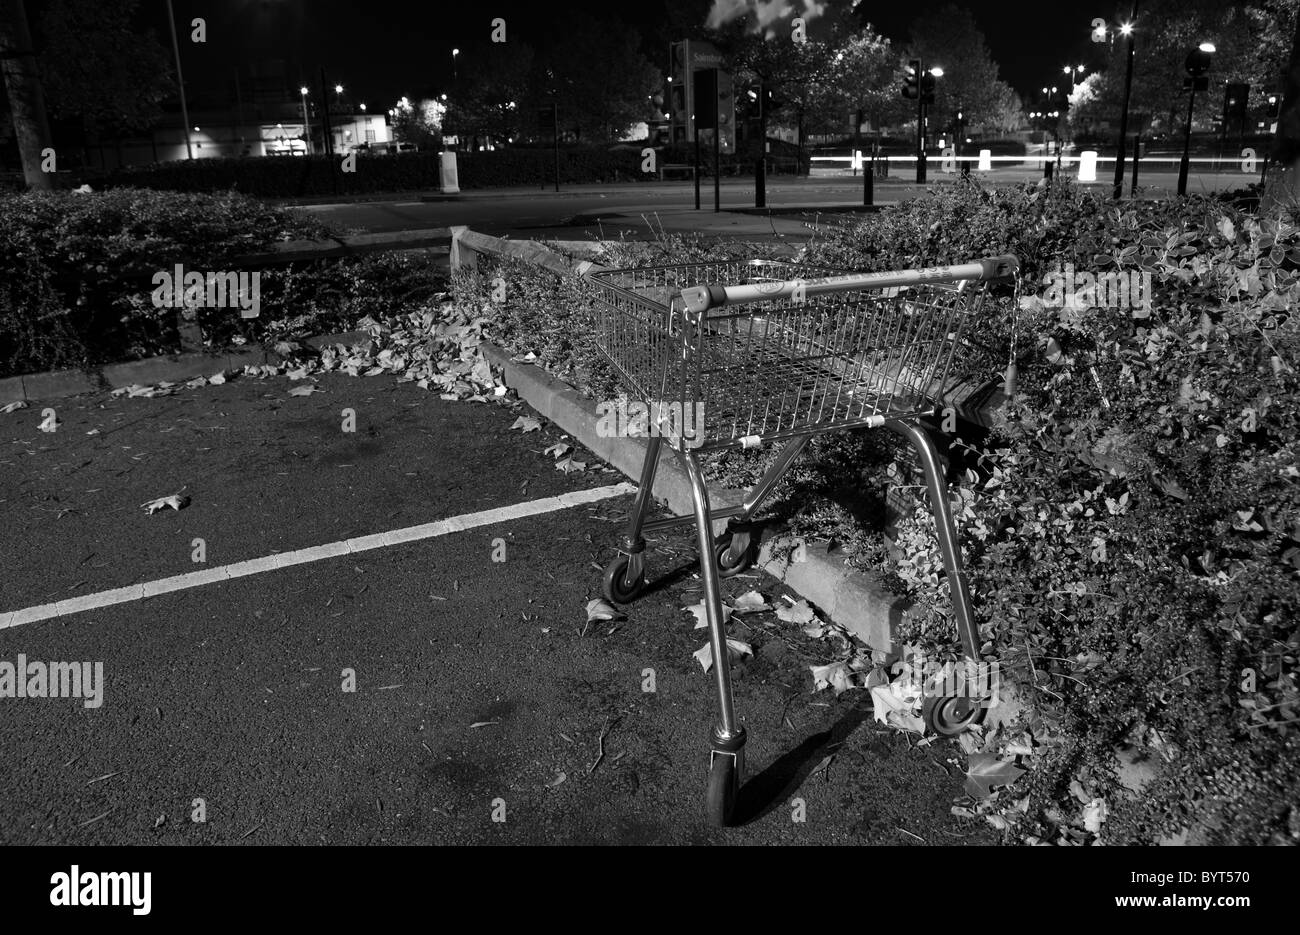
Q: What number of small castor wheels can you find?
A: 4